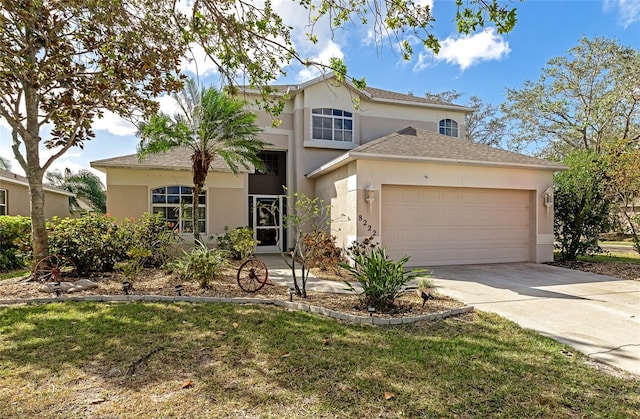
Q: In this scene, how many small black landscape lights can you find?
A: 6